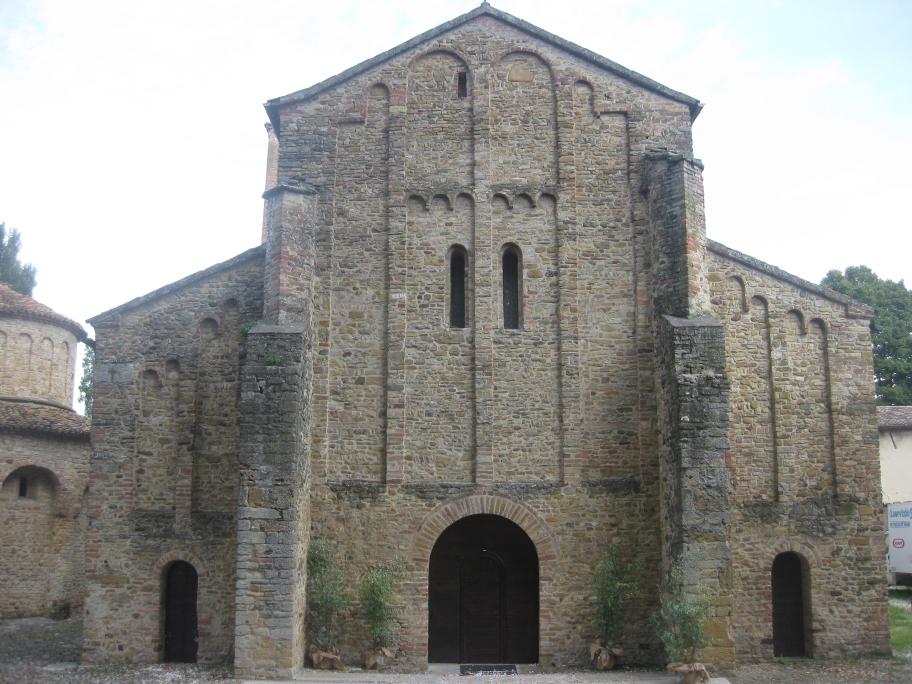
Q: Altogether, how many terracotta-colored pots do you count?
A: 4